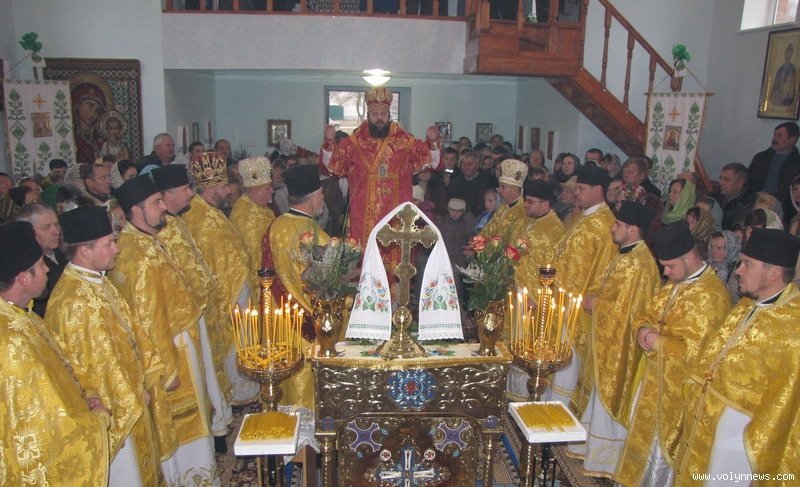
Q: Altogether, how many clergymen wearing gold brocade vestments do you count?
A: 13